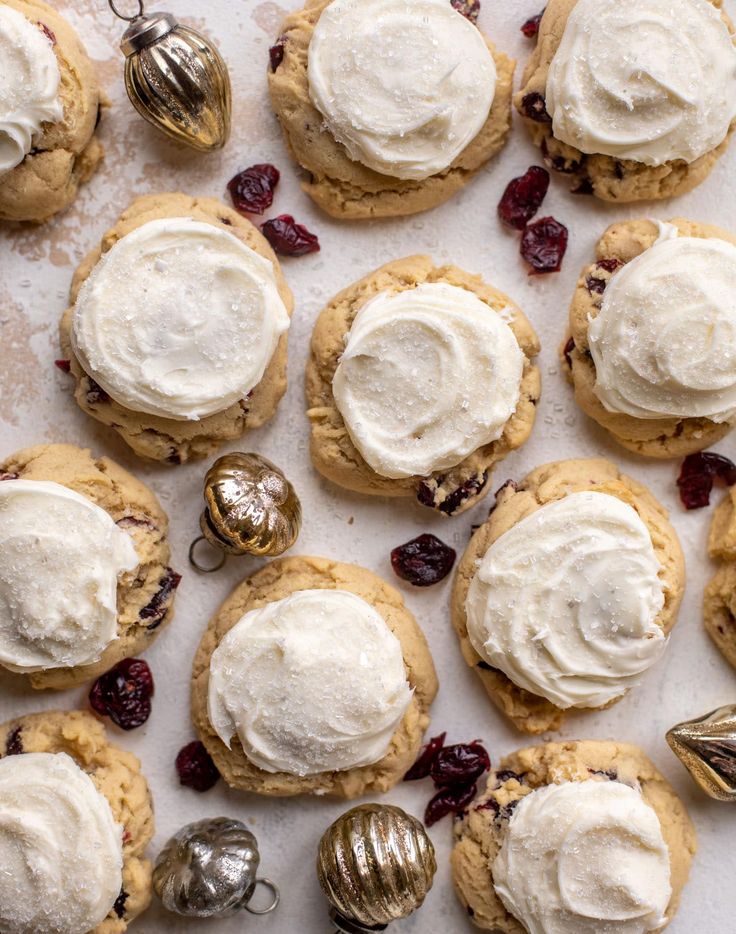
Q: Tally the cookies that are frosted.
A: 11